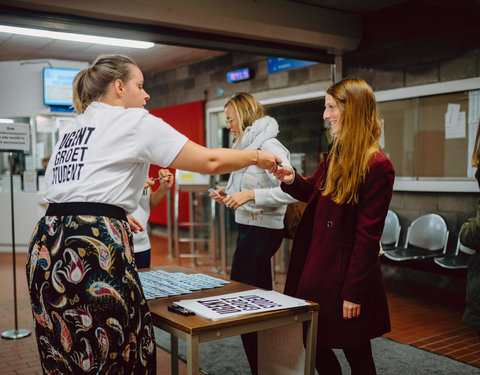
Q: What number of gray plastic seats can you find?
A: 3